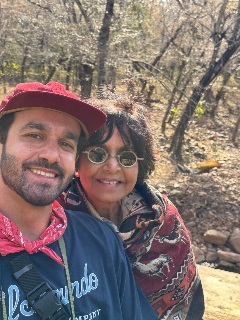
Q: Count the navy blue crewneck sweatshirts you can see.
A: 1